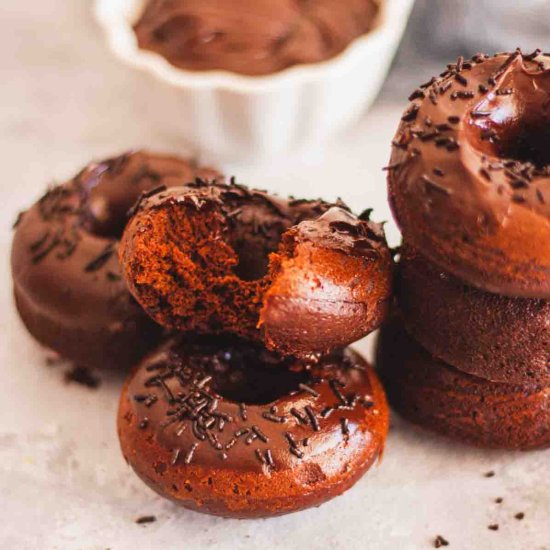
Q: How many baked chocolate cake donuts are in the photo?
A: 6